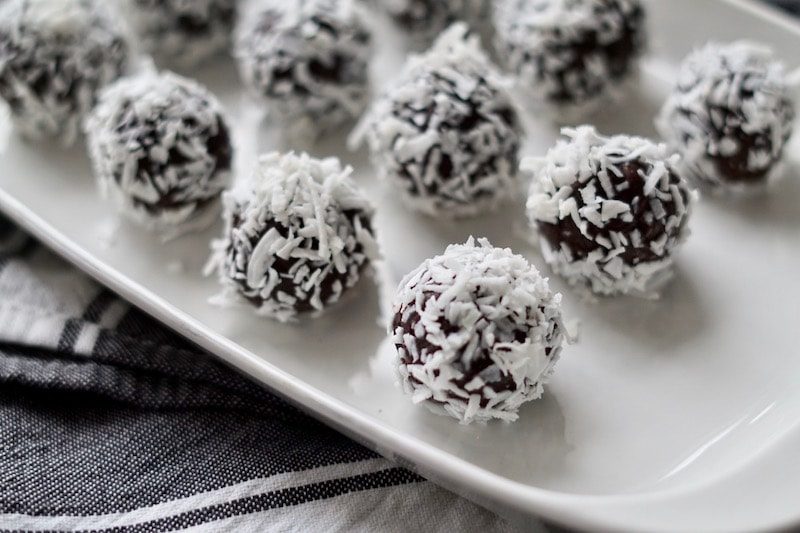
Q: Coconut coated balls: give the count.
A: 11